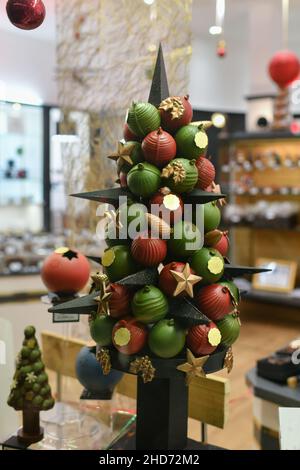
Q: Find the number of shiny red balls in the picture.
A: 1